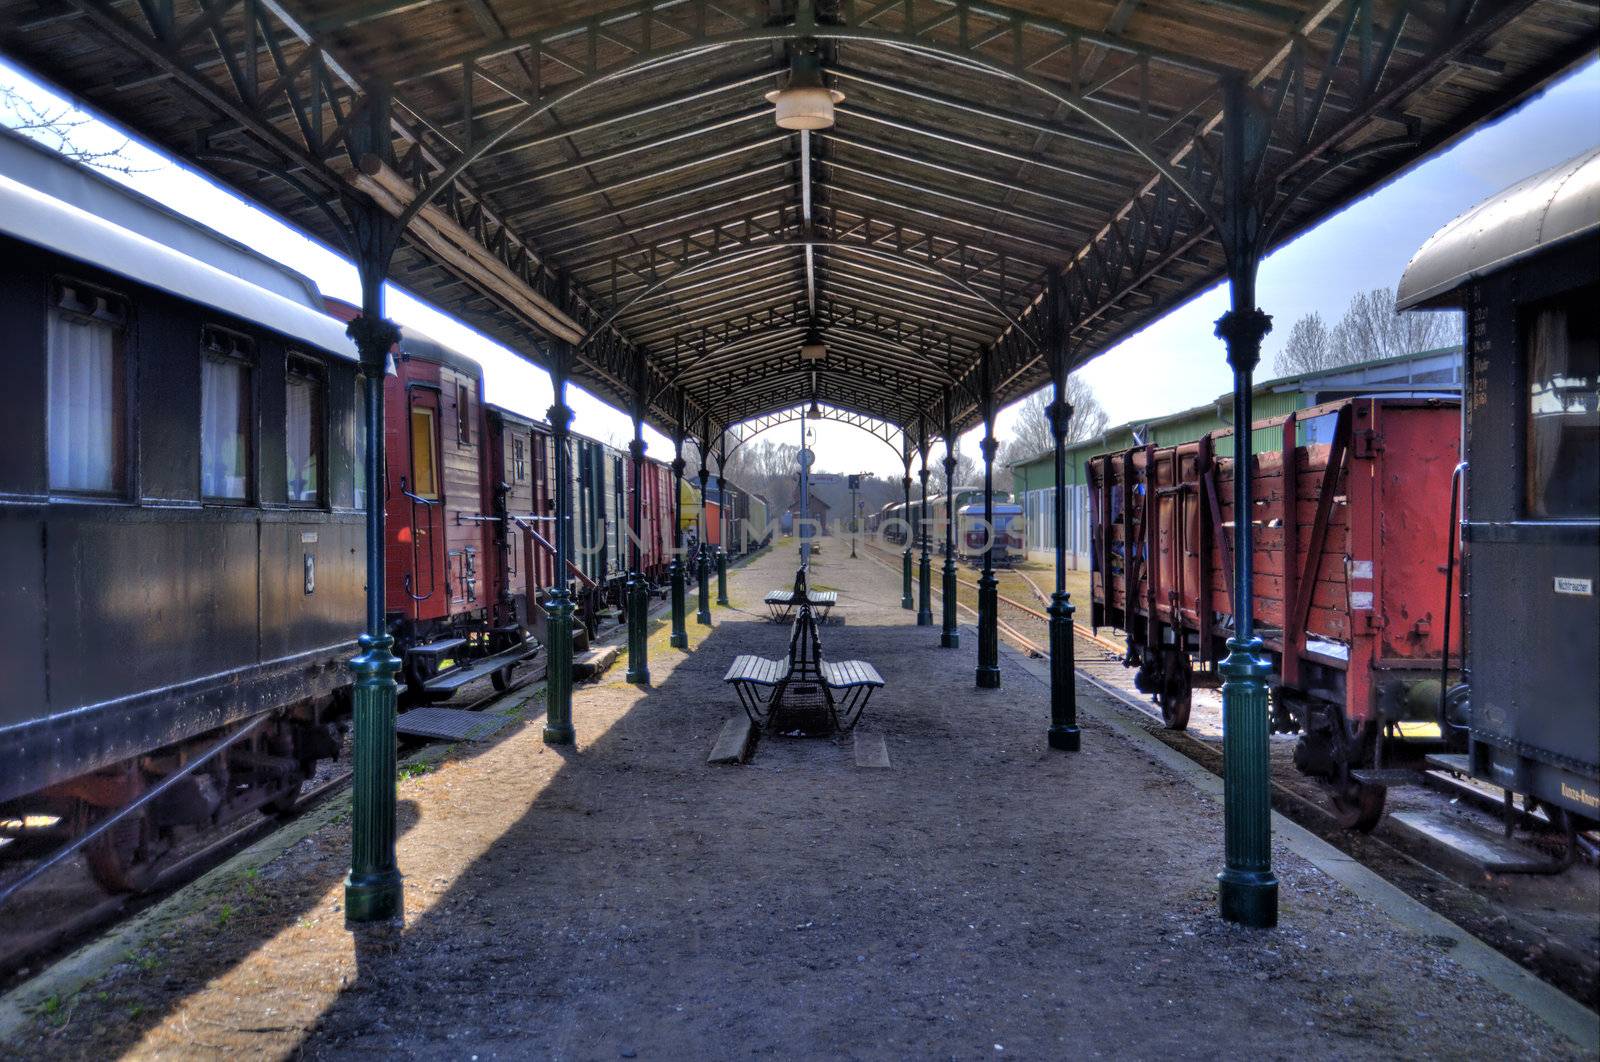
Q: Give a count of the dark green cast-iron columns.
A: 12